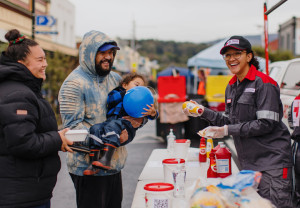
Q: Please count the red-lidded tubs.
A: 3